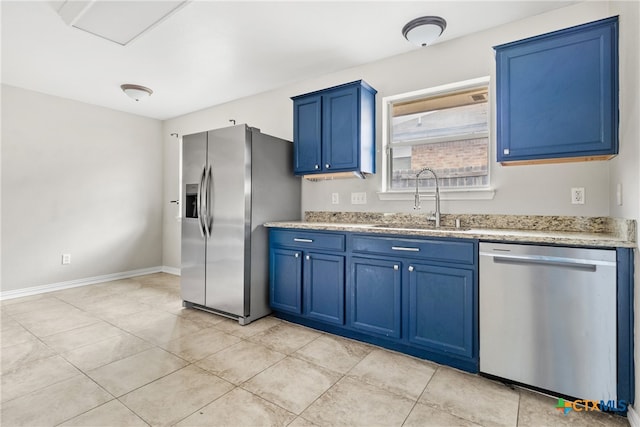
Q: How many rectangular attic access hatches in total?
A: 1